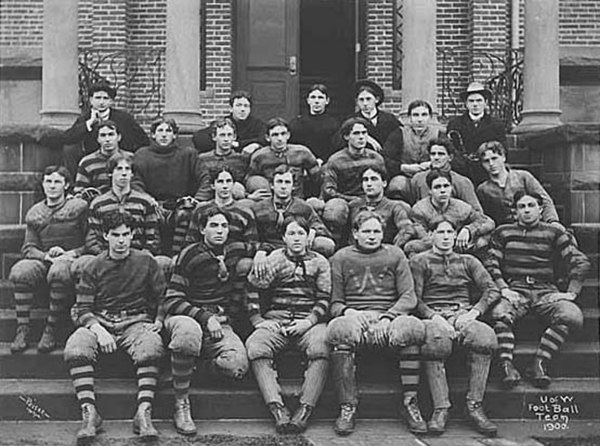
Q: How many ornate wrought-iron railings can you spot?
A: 2